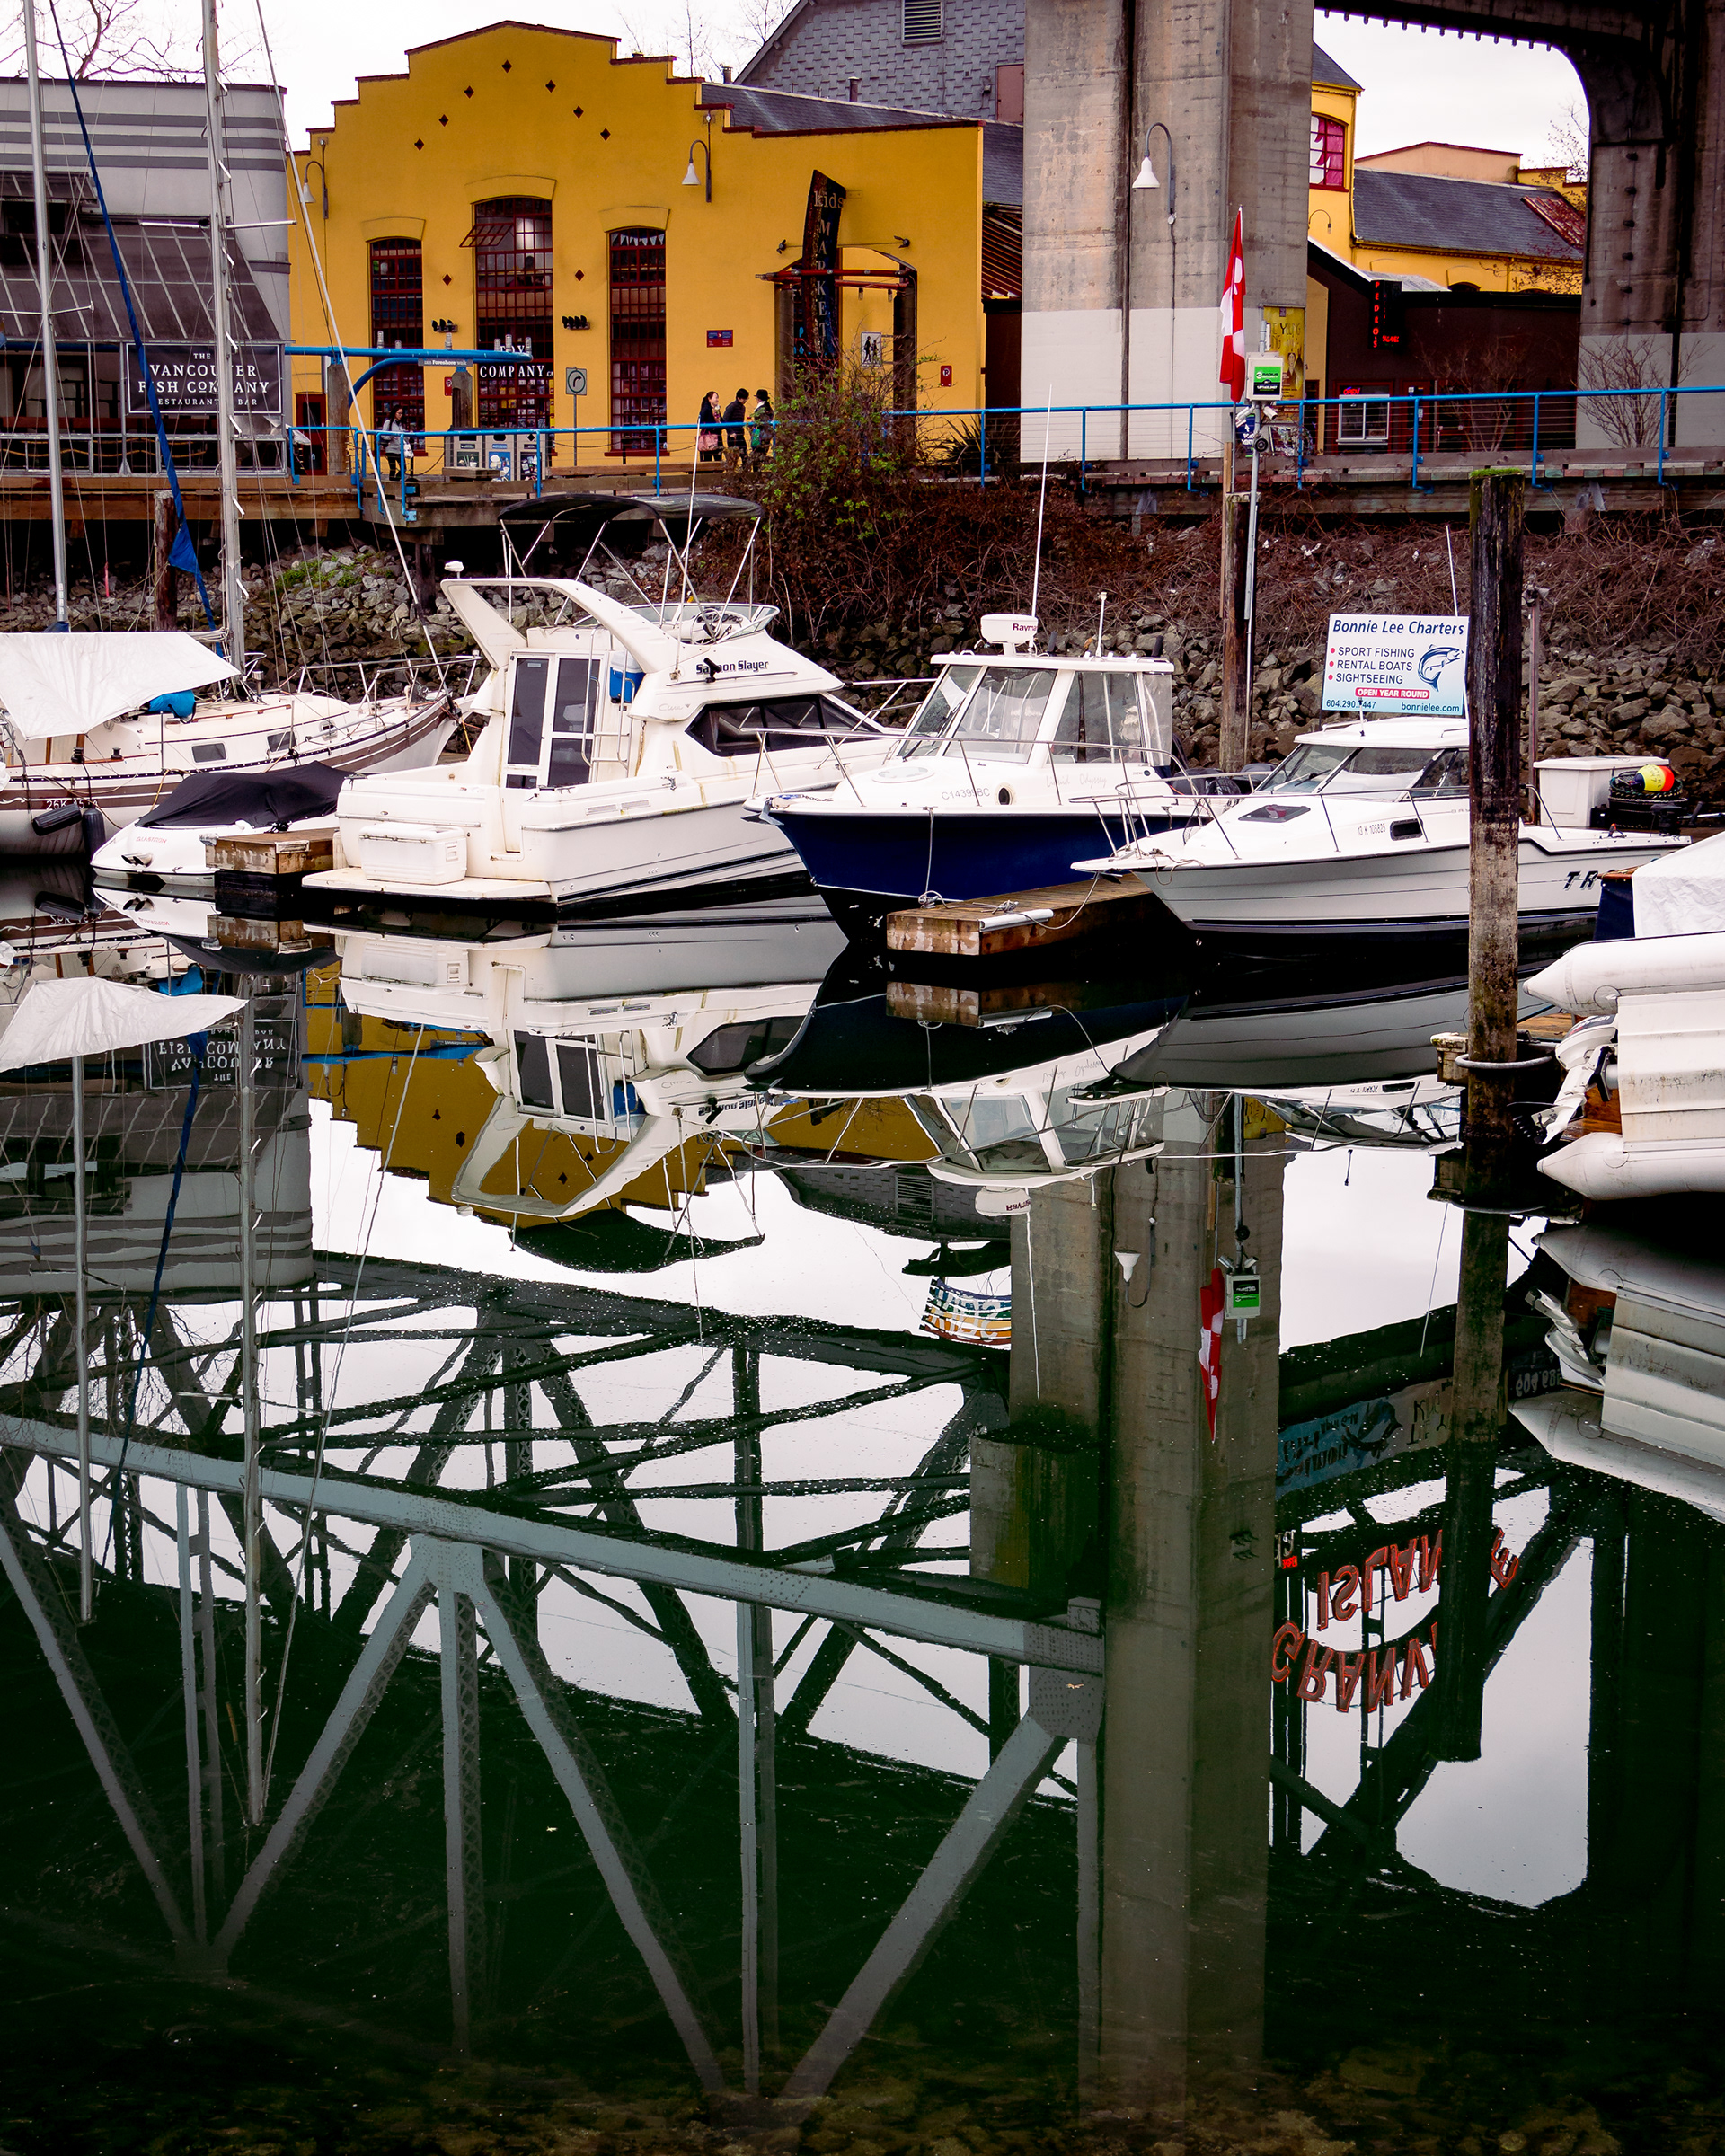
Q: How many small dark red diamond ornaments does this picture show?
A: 9